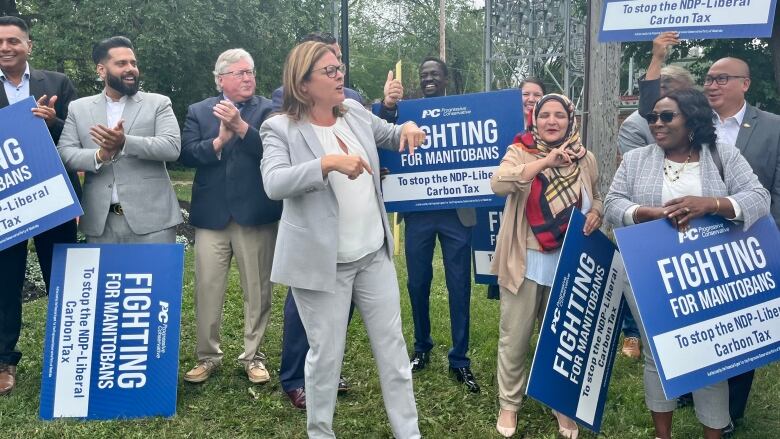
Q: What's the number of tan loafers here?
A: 2